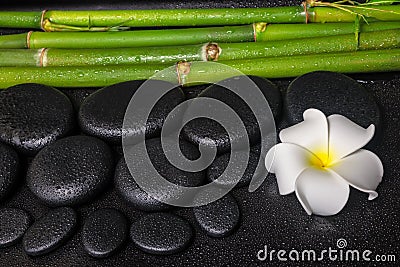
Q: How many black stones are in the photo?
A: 13